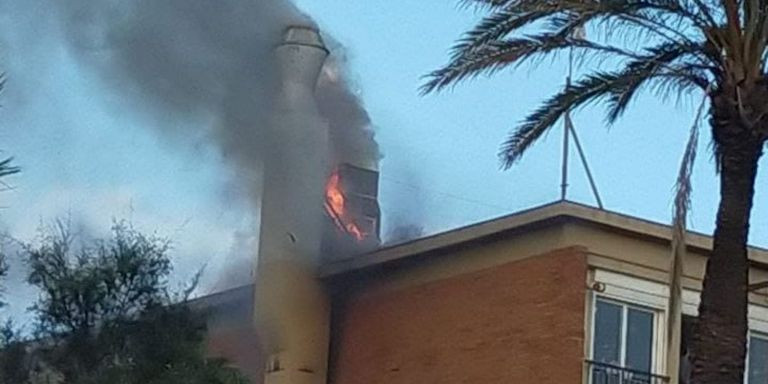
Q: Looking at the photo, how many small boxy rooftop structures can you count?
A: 1